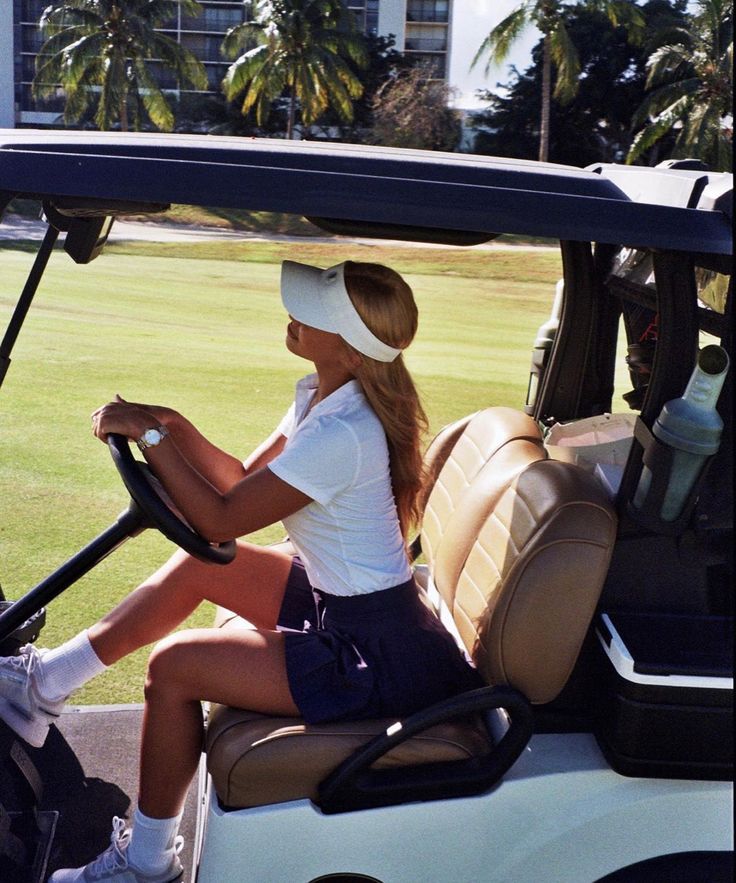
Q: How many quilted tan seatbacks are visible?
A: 2